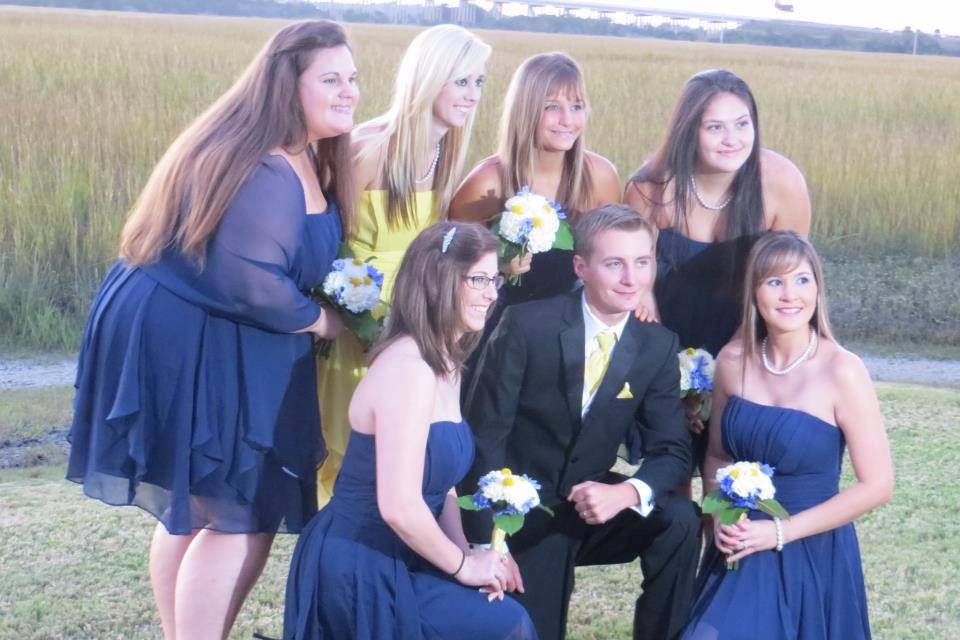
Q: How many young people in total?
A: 7